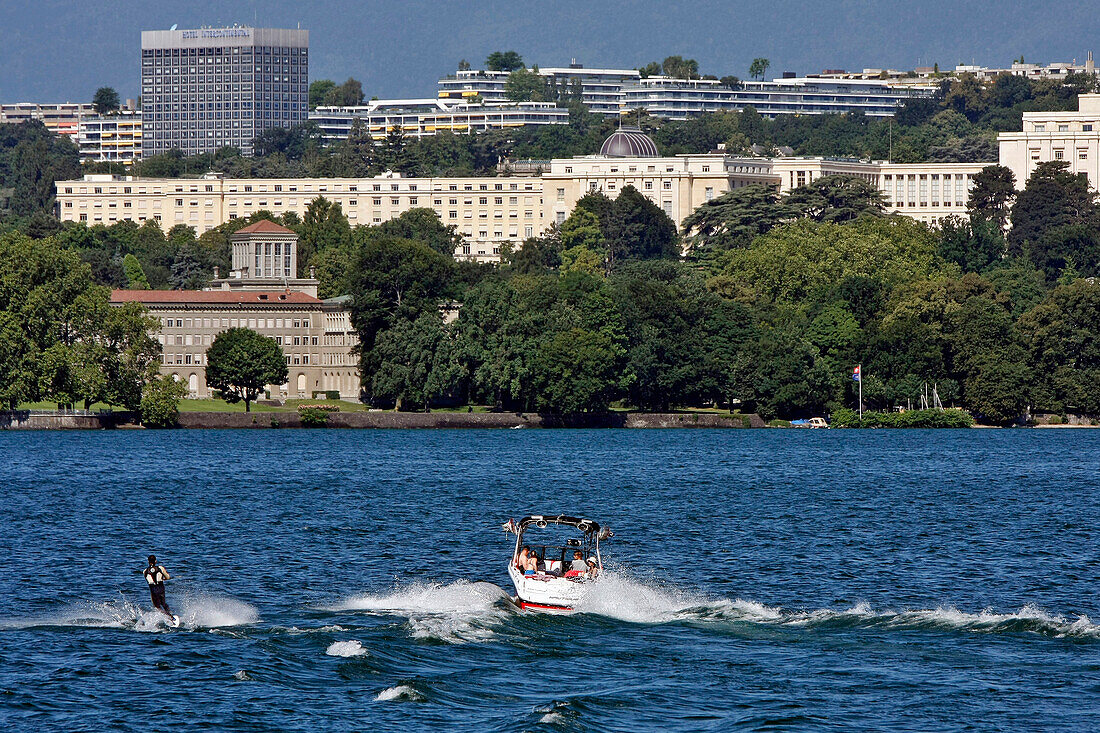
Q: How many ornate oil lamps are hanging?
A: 0